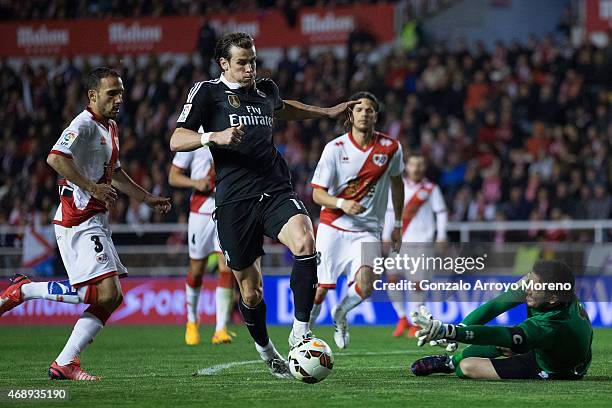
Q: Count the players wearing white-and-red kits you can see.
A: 4